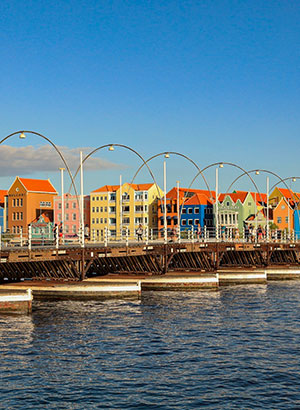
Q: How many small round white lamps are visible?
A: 6